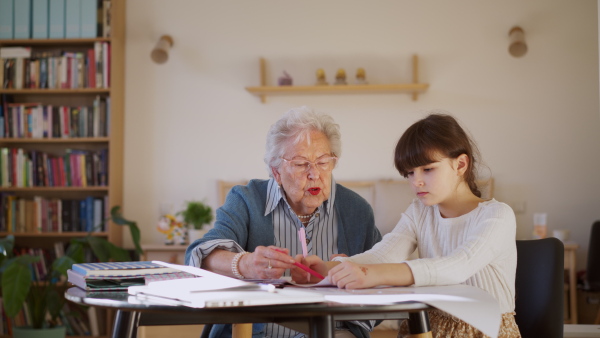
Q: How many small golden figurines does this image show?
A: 3